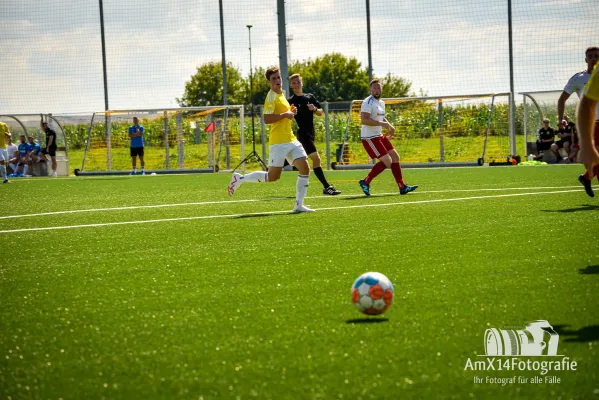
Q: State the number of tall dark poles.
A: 5